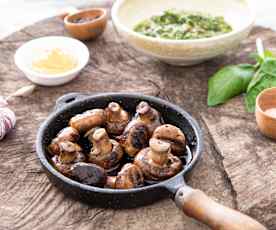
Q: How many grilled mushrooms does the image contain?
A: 11